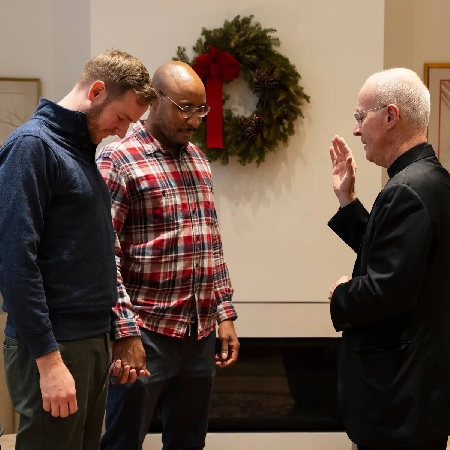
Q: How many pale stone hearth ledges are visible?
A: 1